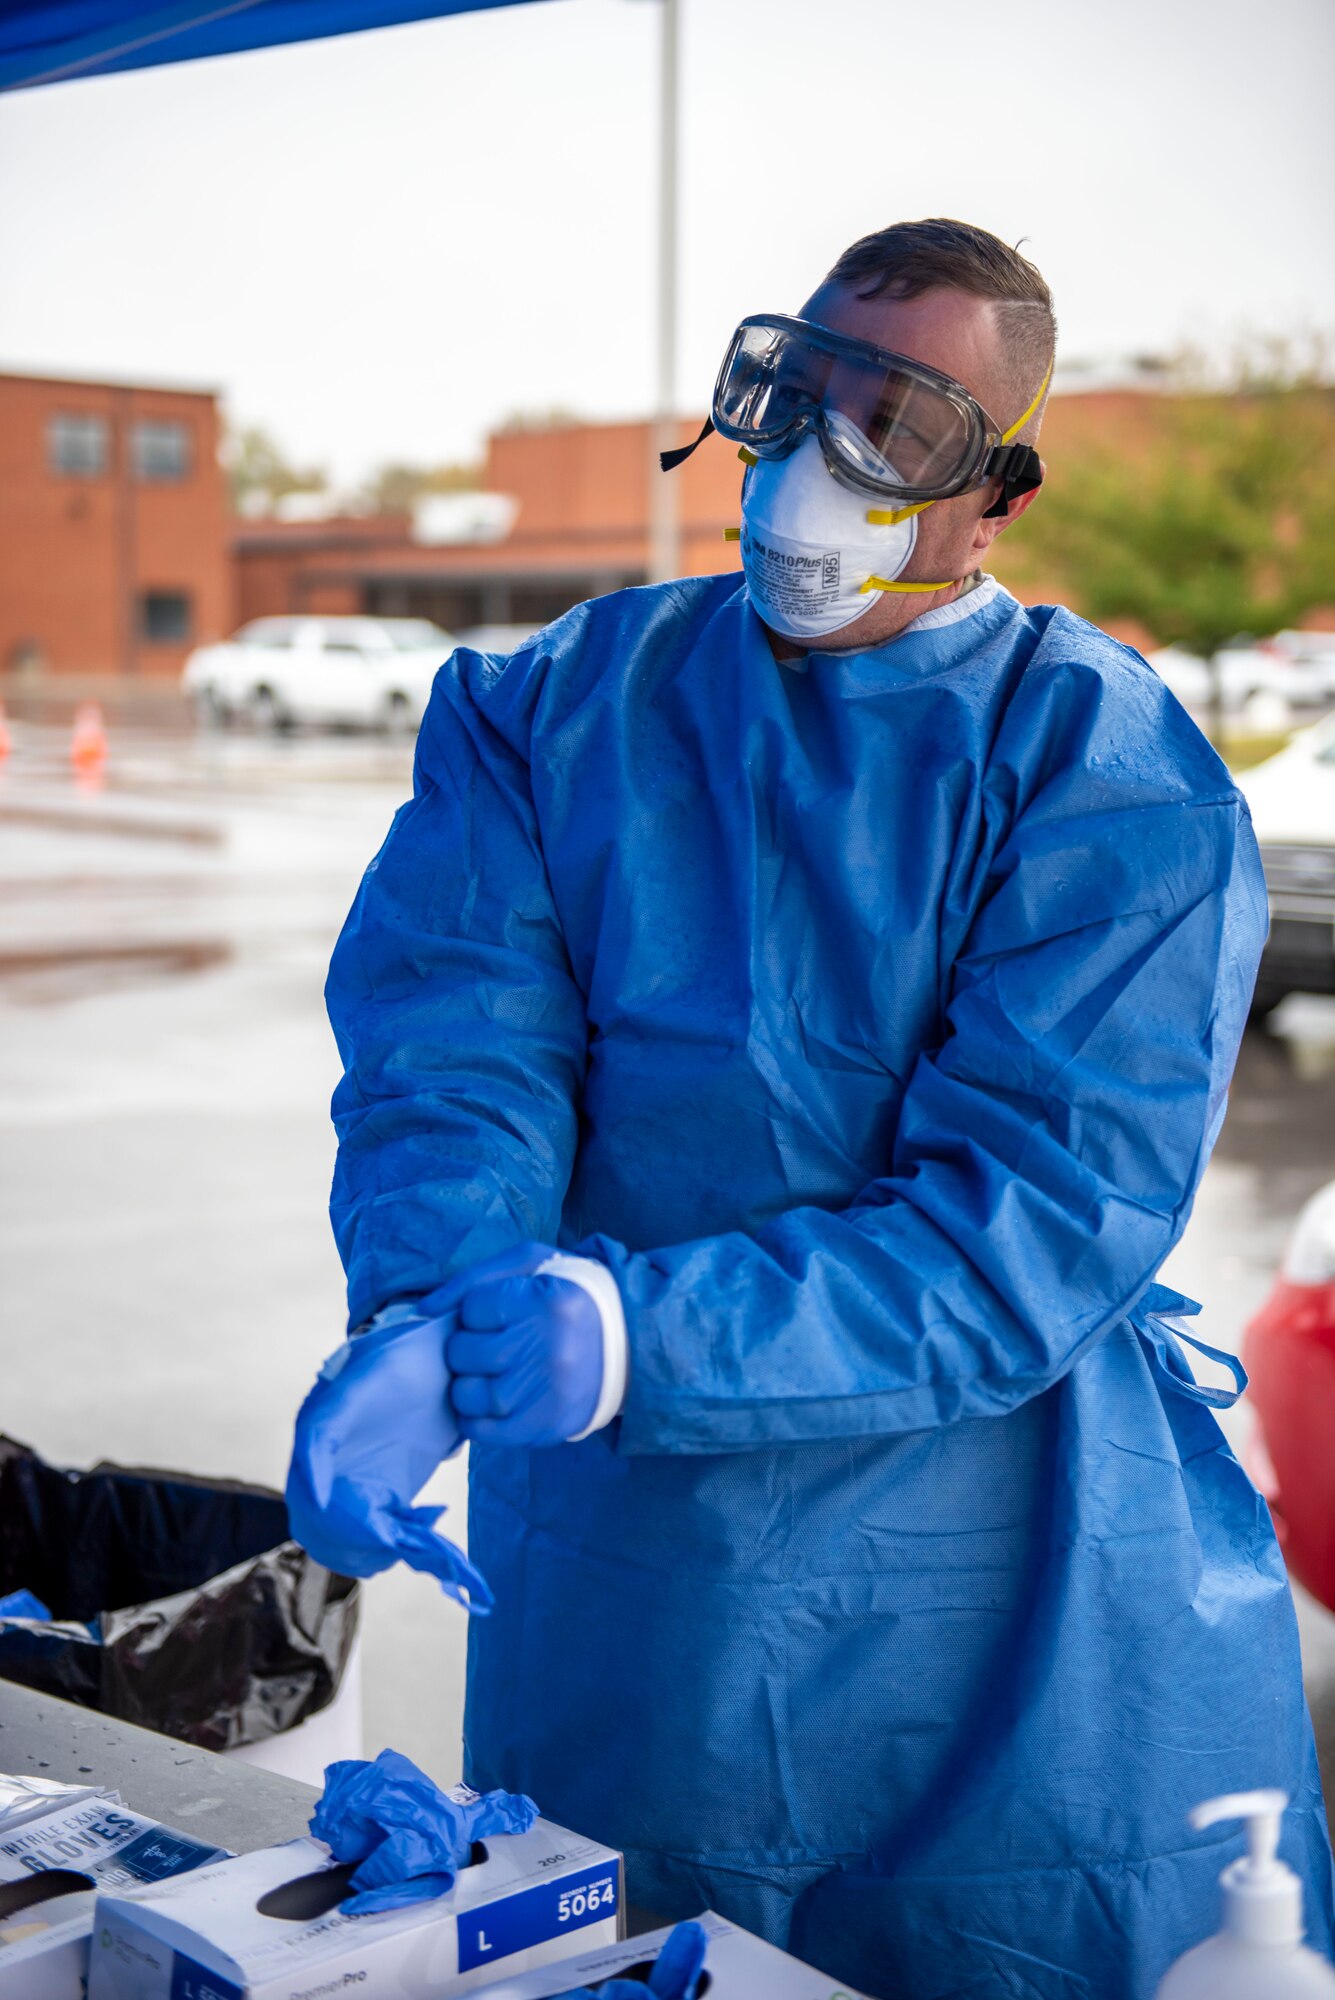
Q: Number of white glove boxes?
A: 3